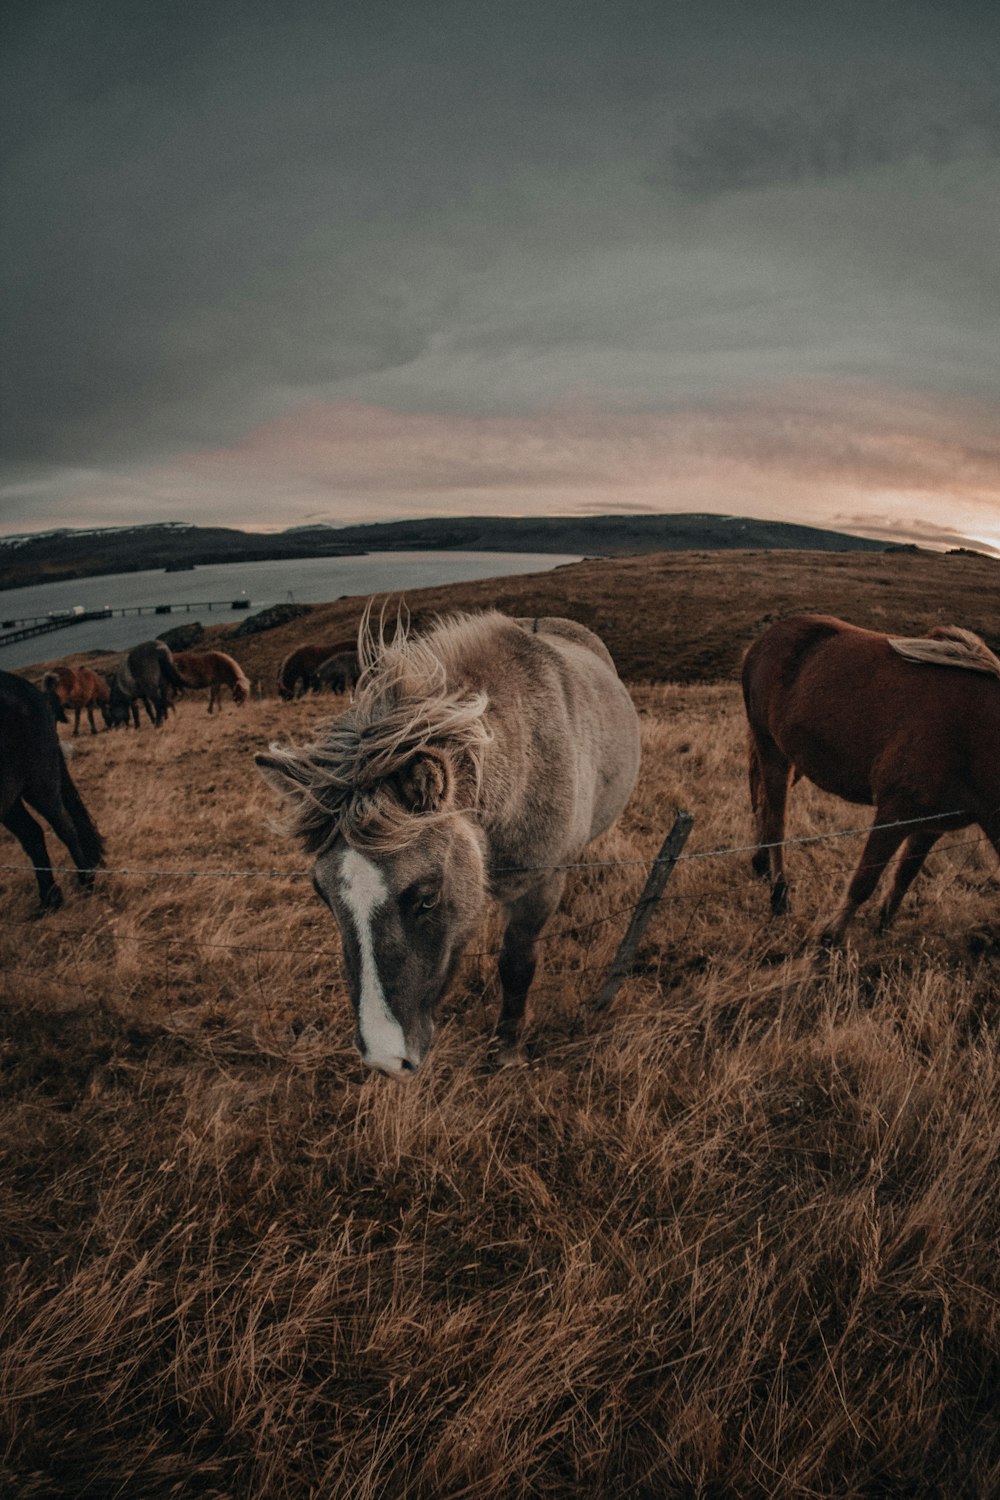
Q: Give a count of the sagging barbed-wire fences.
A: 1